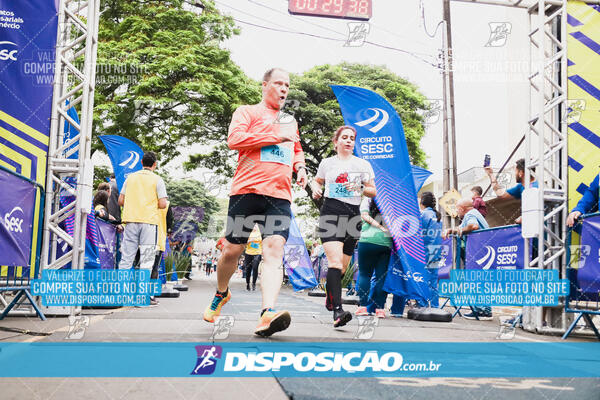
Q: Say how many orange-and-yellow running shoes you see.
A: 2